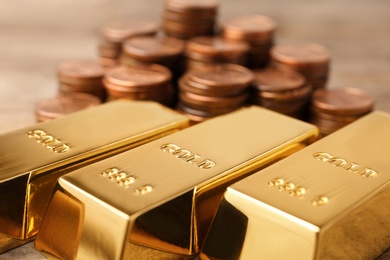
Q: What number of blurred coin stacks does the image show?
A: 12